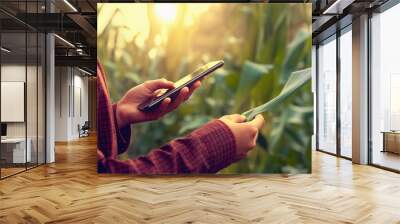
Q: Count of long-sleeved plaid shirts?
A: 1